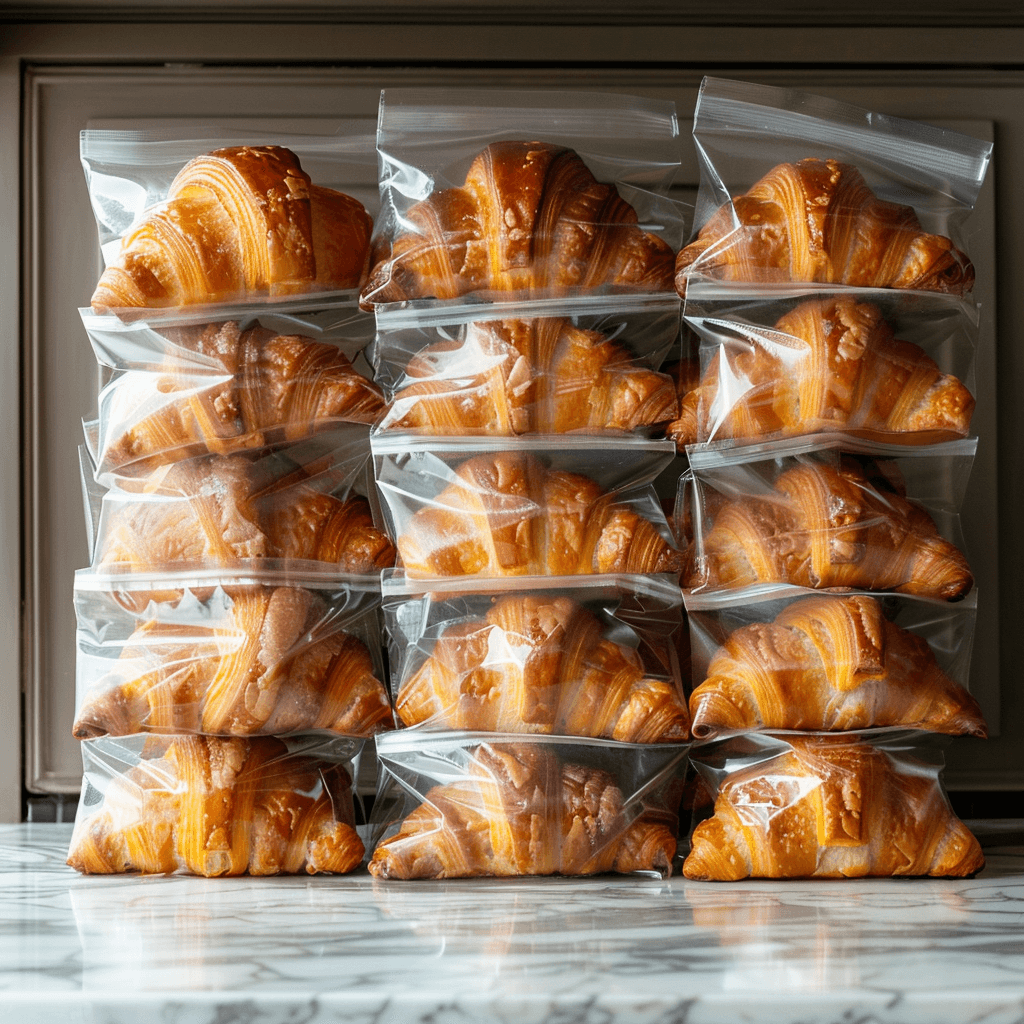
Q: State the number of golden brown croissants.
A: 15